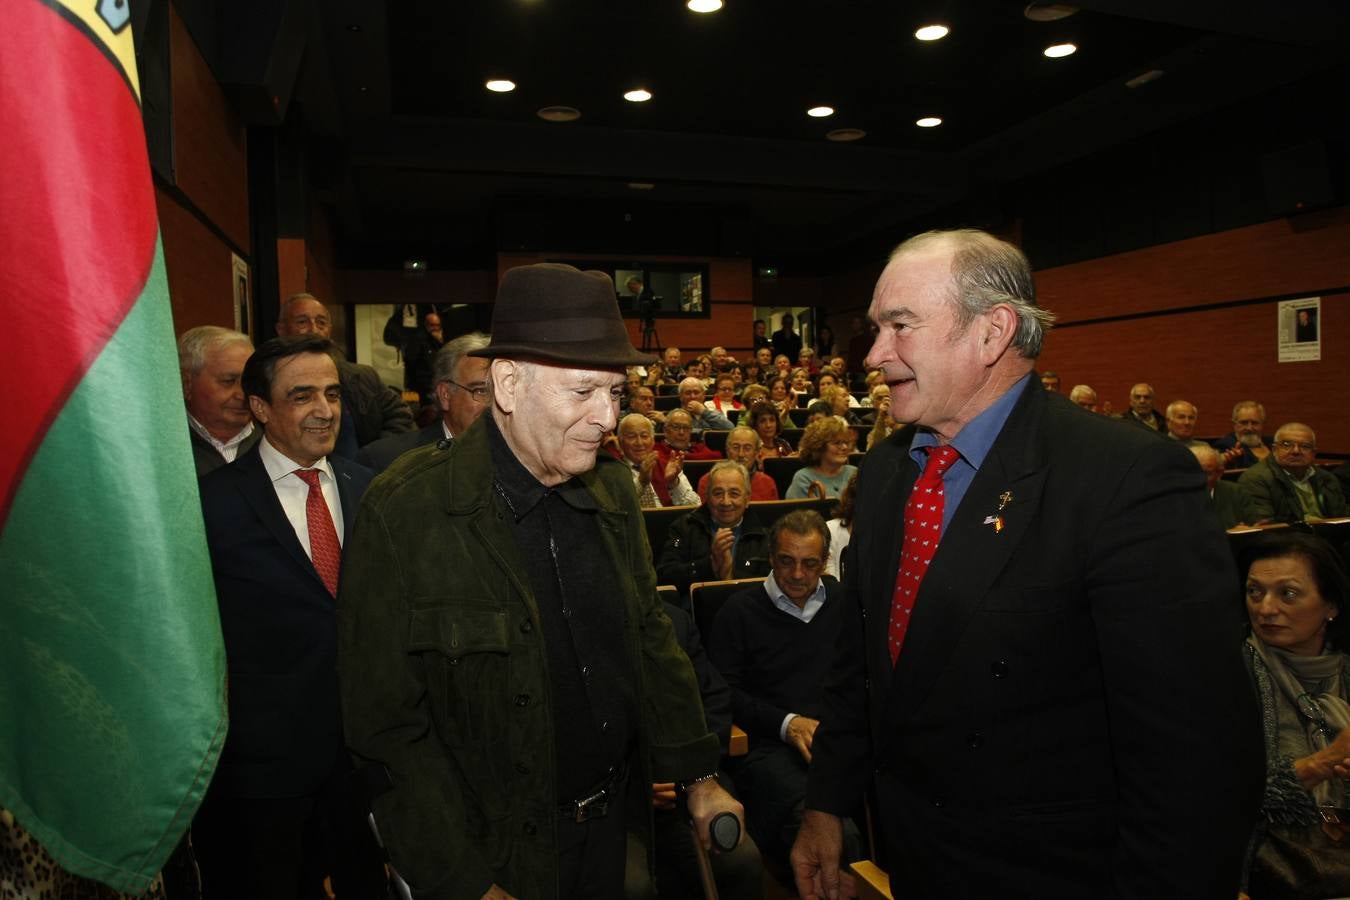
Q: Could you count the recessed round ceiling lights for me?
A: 7